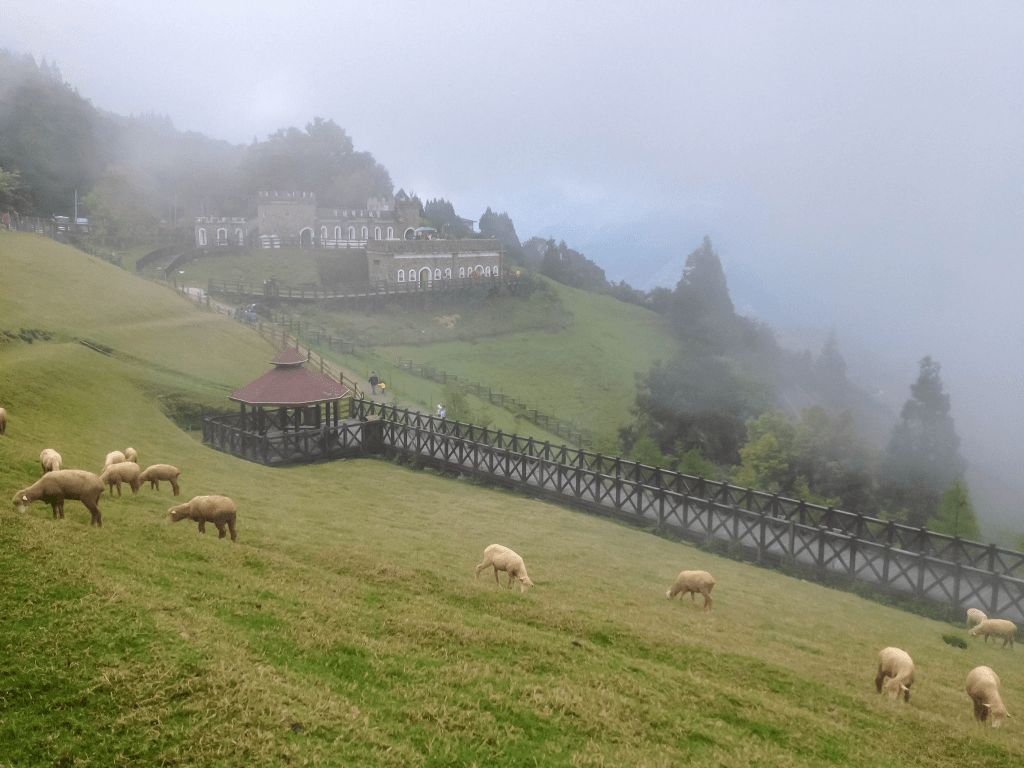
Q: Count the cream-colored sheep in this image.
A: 14